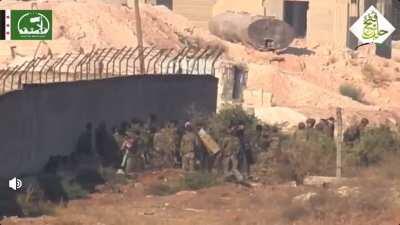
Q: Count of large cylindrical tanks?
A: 1